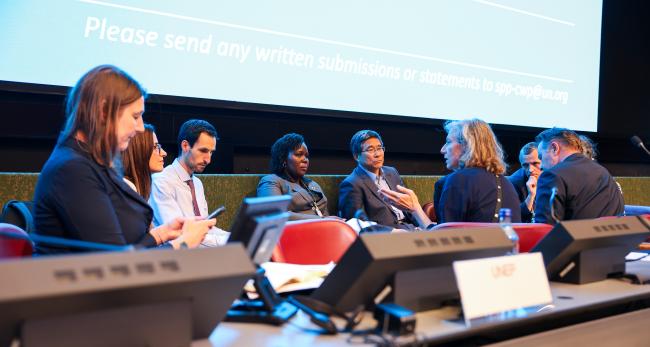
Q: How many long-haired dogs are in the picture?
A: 0